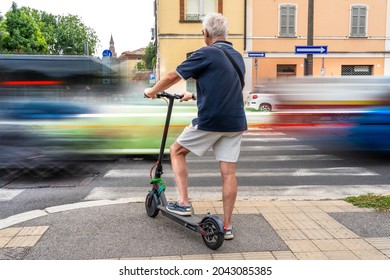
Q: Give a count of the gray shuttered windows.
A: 2